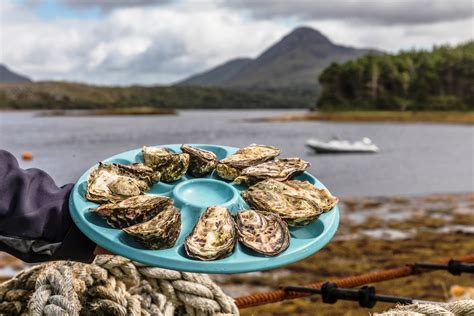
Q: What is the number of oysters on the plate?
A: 10